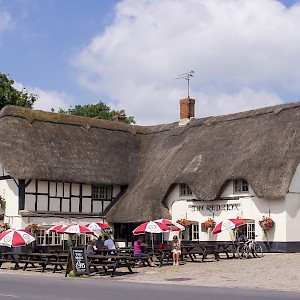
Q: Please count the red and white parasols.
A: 7